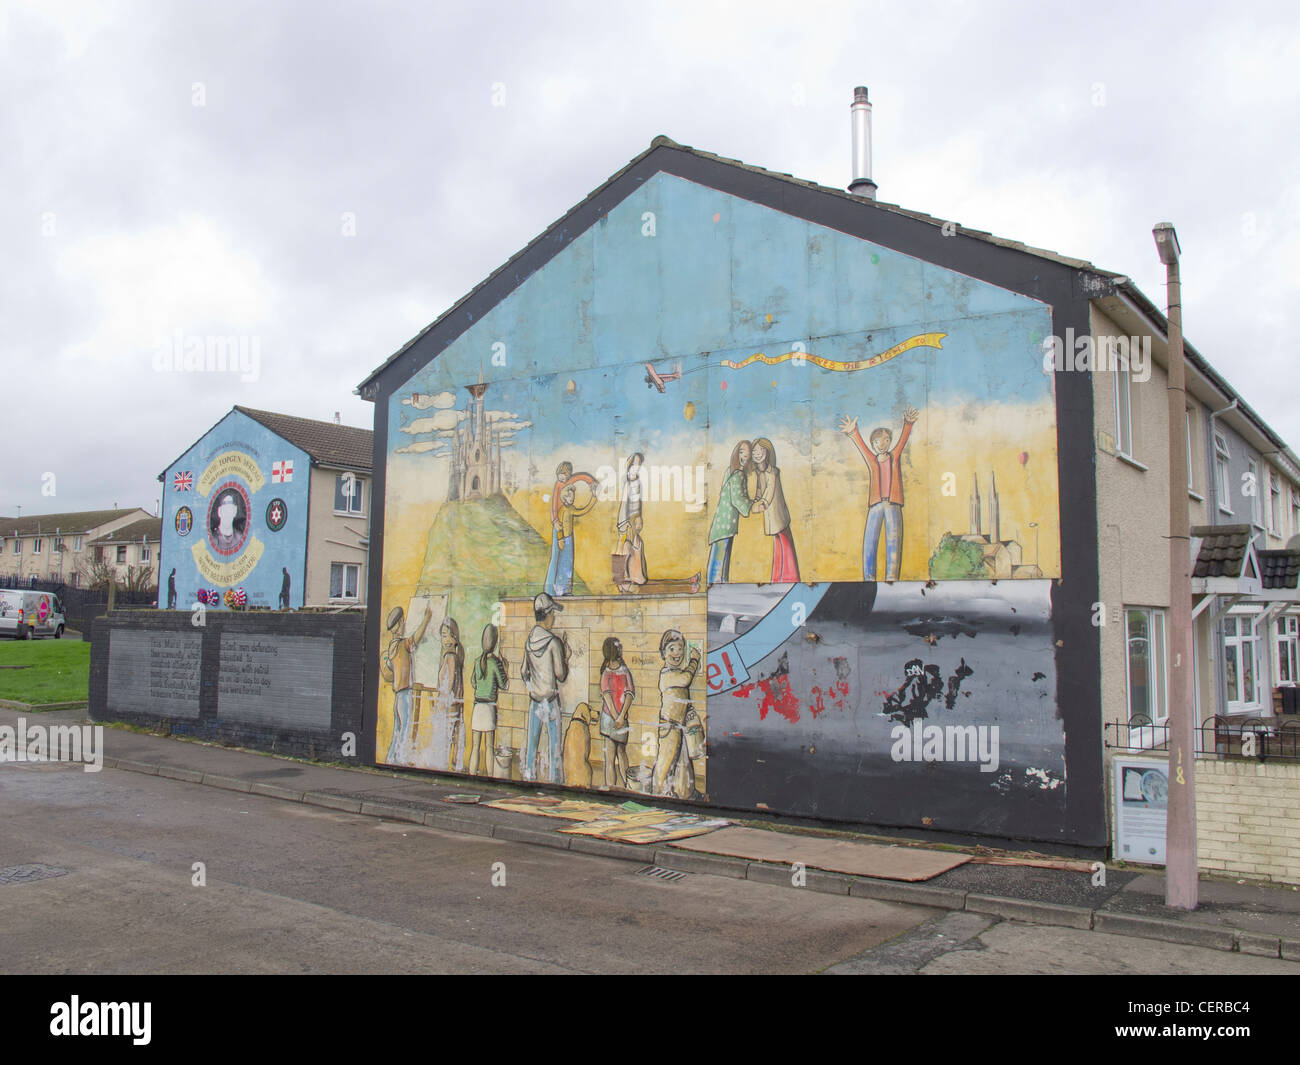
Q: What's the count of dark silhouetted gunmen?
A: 2